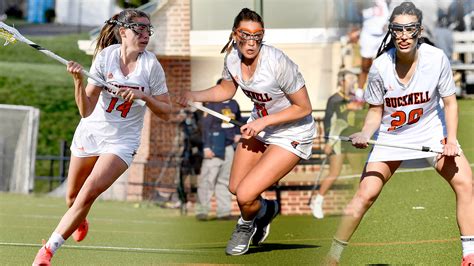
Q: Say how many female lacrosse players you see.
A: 3